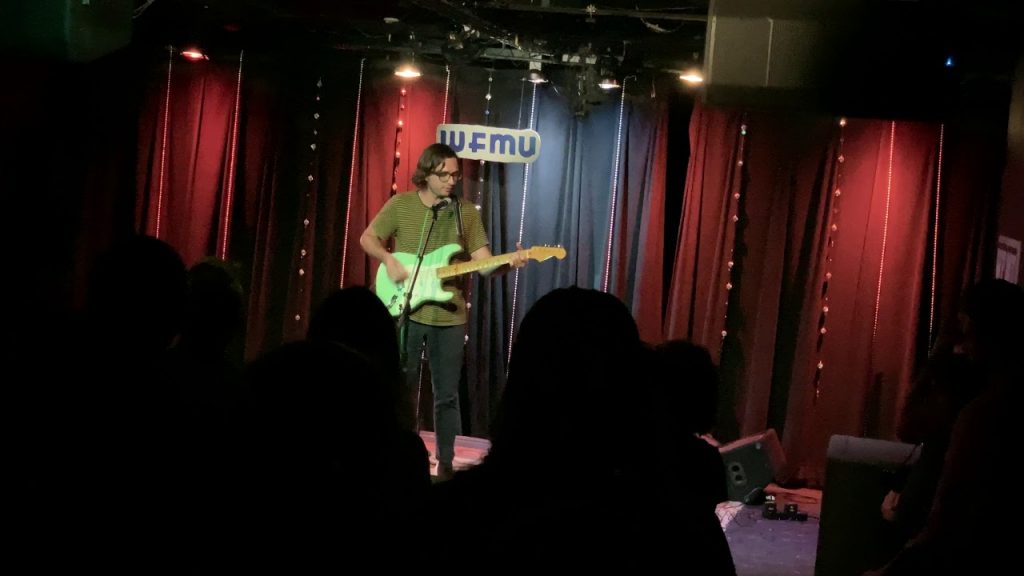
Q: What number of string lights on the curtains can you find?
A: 13